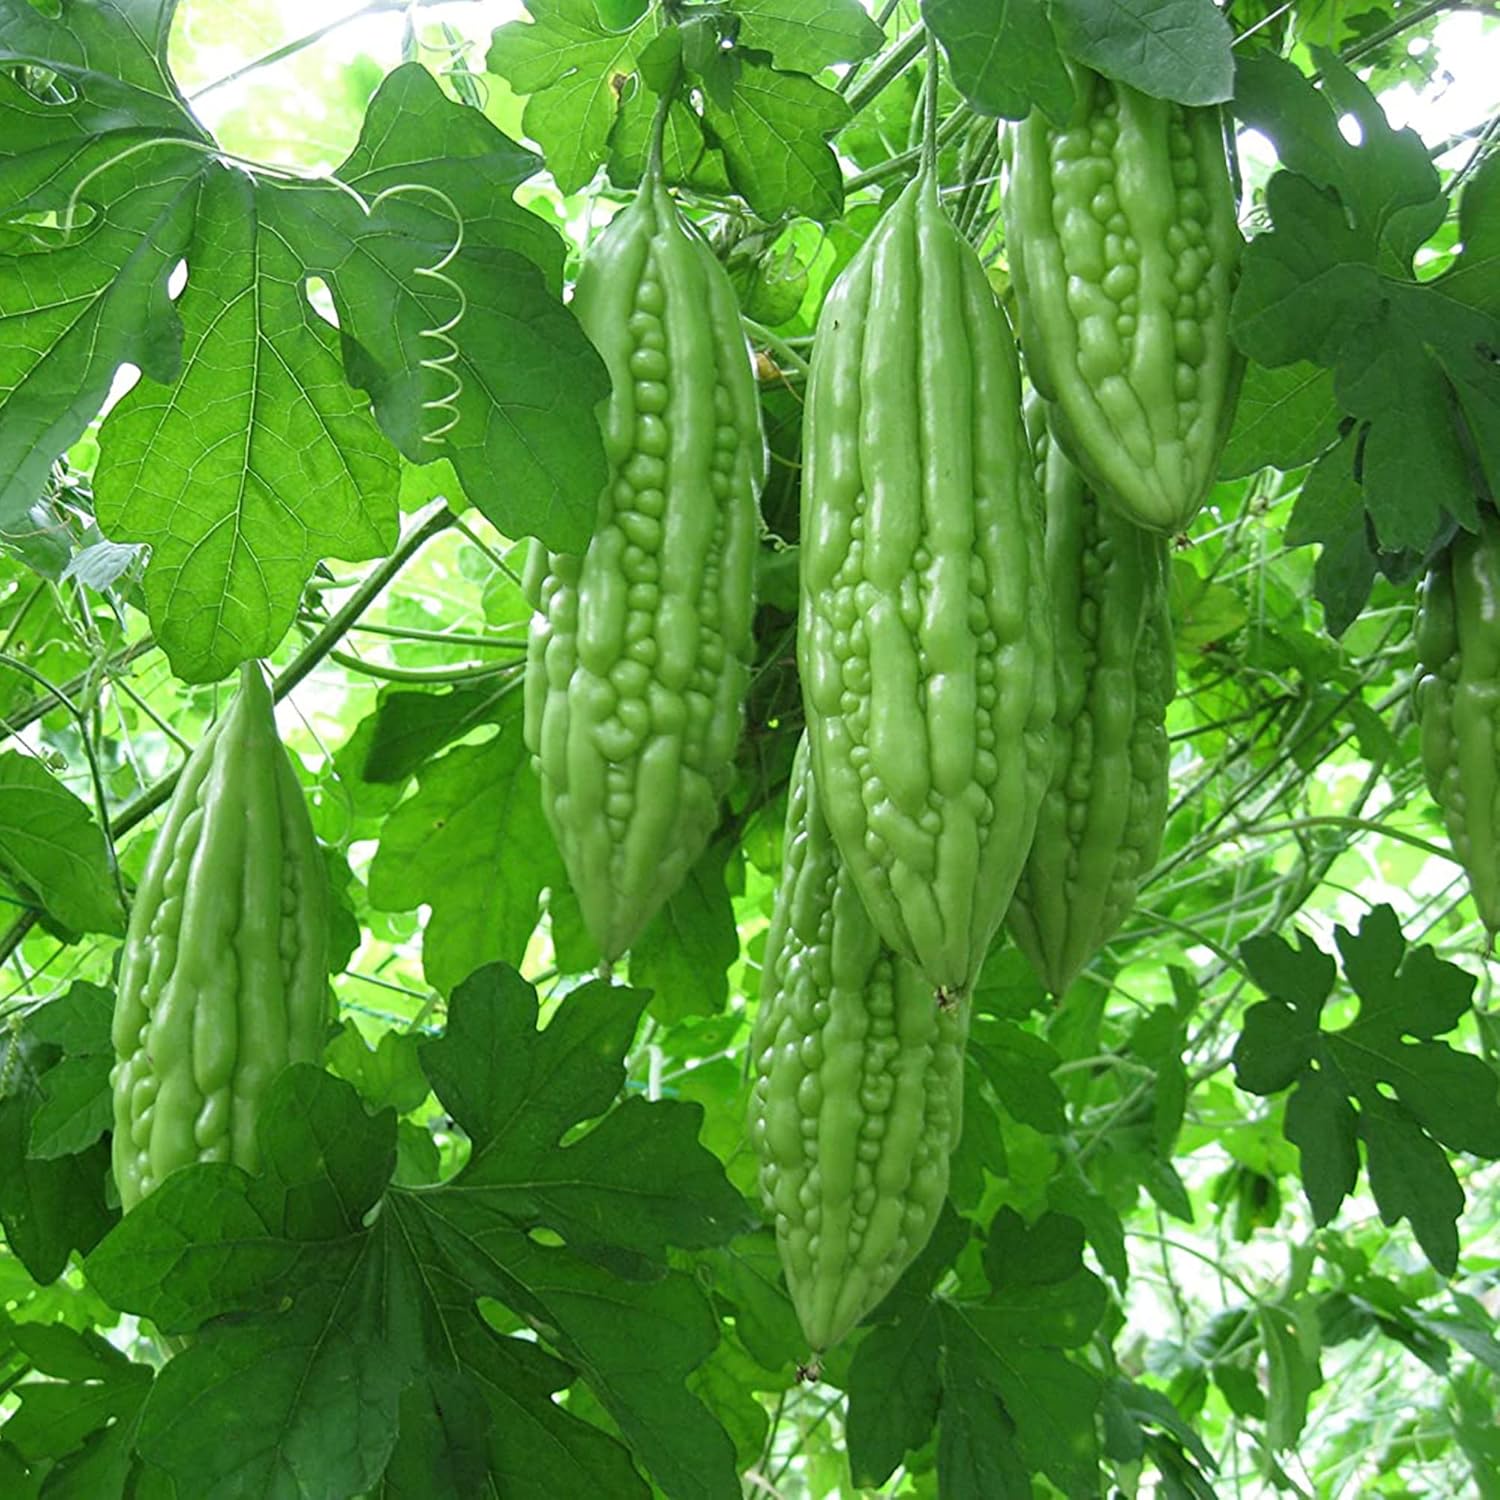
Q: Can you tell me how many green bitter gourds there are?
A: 7